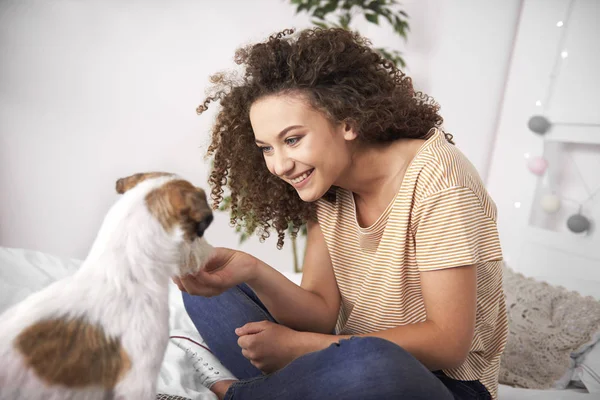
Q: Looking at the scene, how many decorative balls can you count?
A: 4